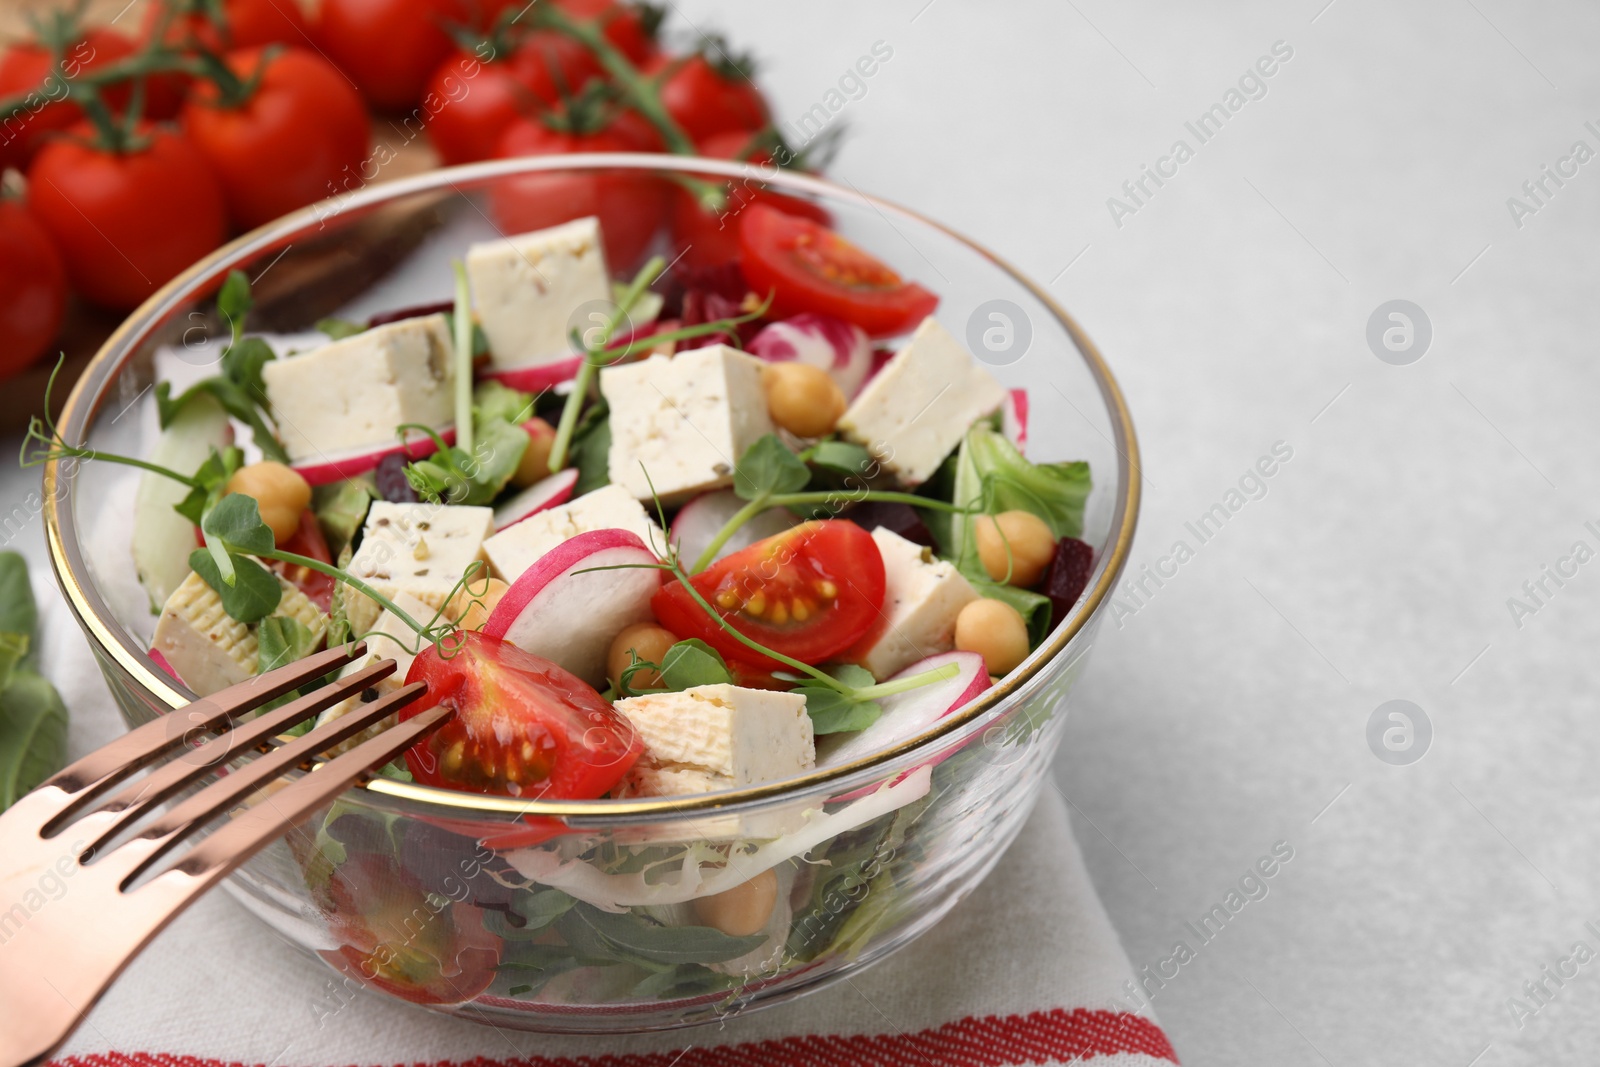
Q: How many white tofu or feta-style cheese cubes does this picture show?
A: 10